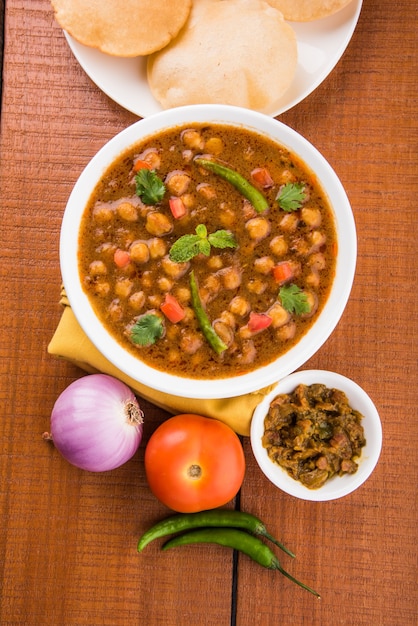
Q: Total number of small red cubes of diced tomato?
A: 7